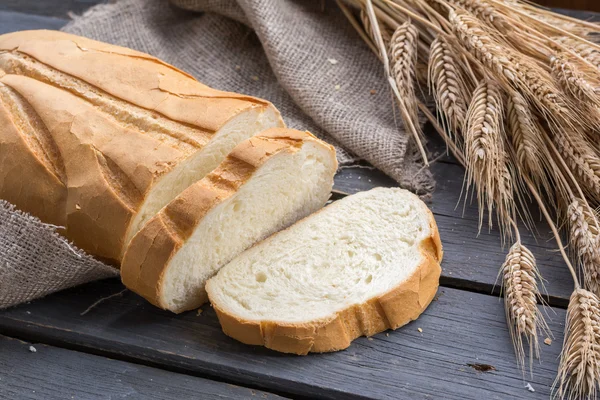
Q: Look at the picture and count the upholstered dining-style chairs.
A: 0